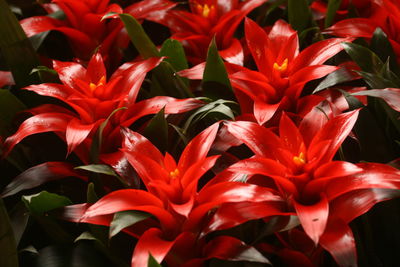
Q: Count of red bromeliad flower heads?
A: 7